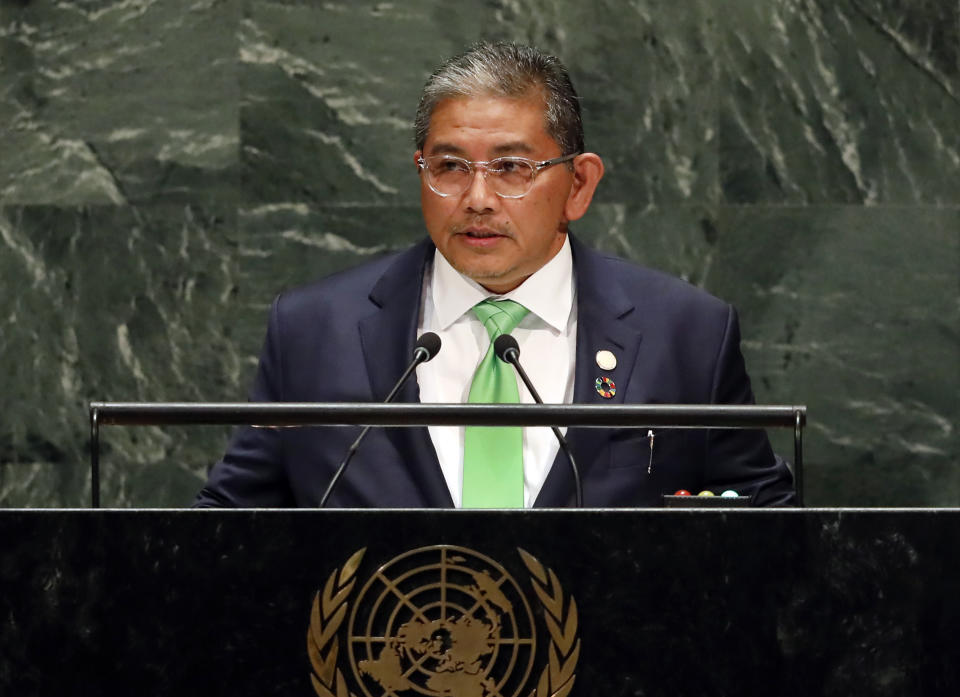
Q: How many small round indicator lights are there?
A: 3